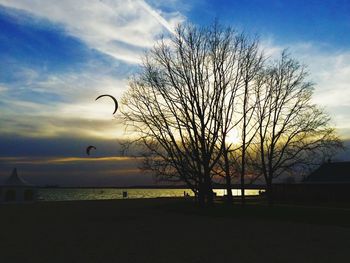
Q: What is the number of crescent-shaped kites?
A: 2